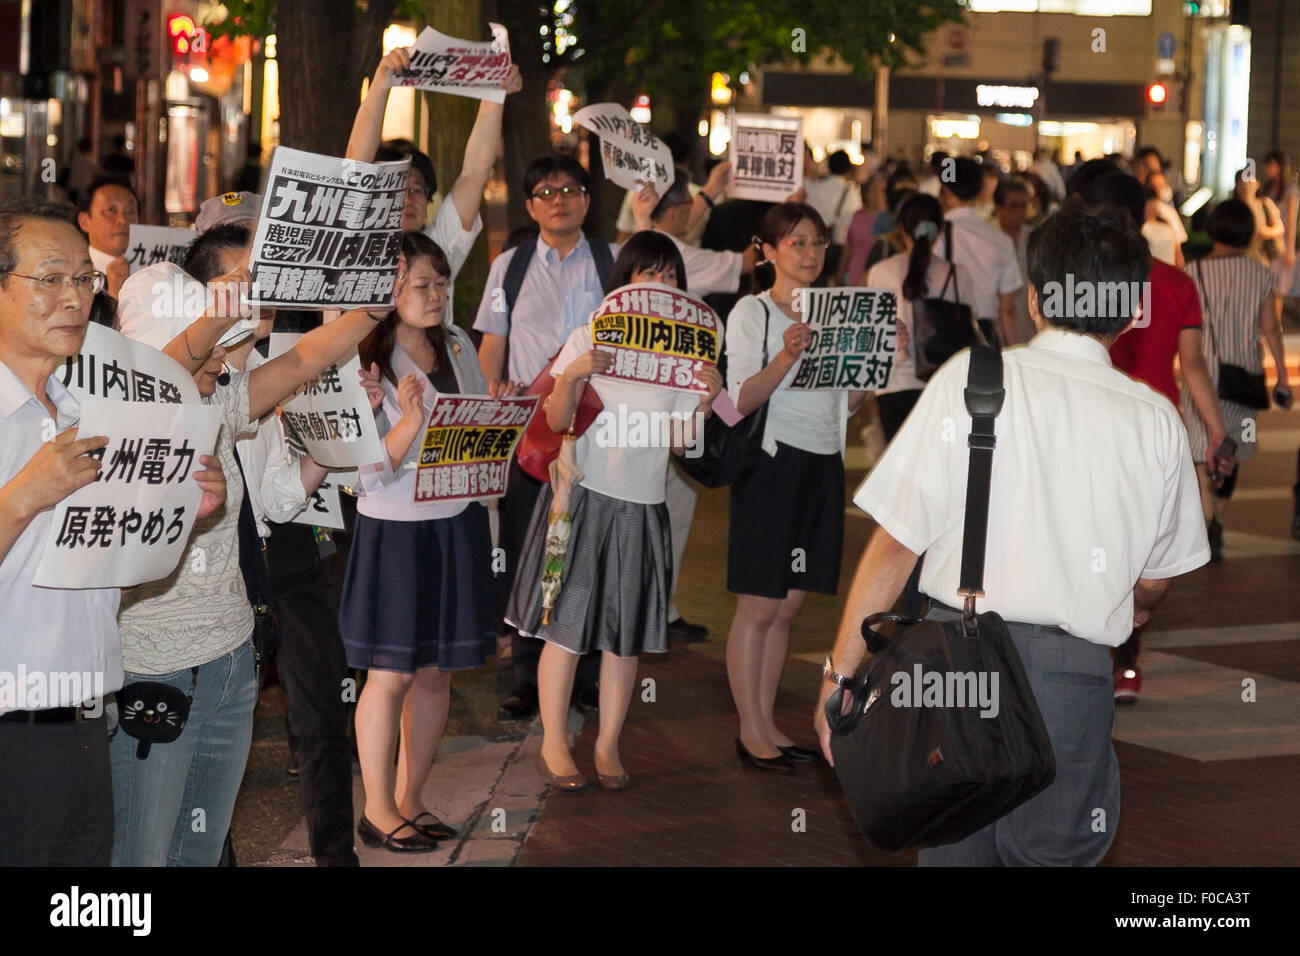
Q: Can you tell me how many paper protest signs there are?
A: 12